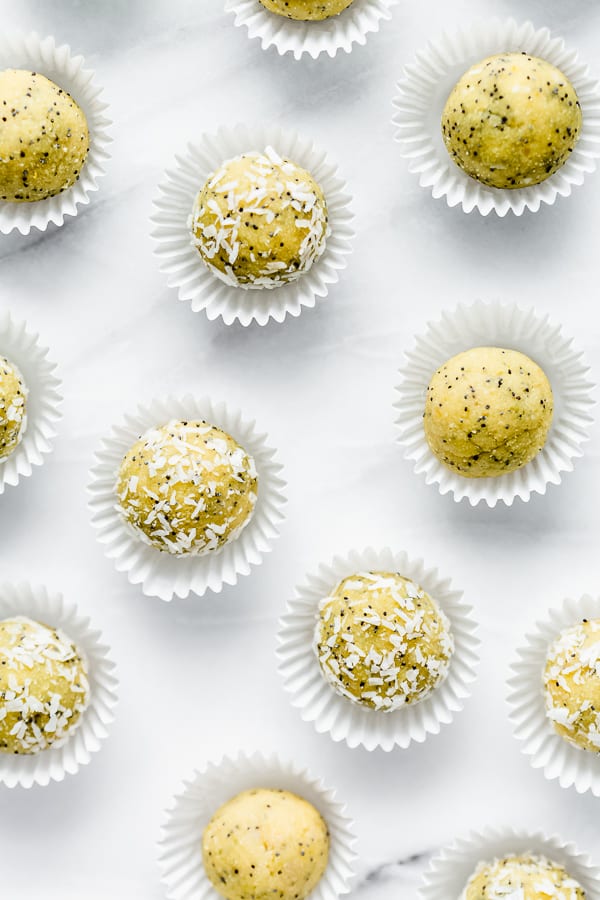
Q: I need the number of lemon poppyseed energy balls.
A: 12